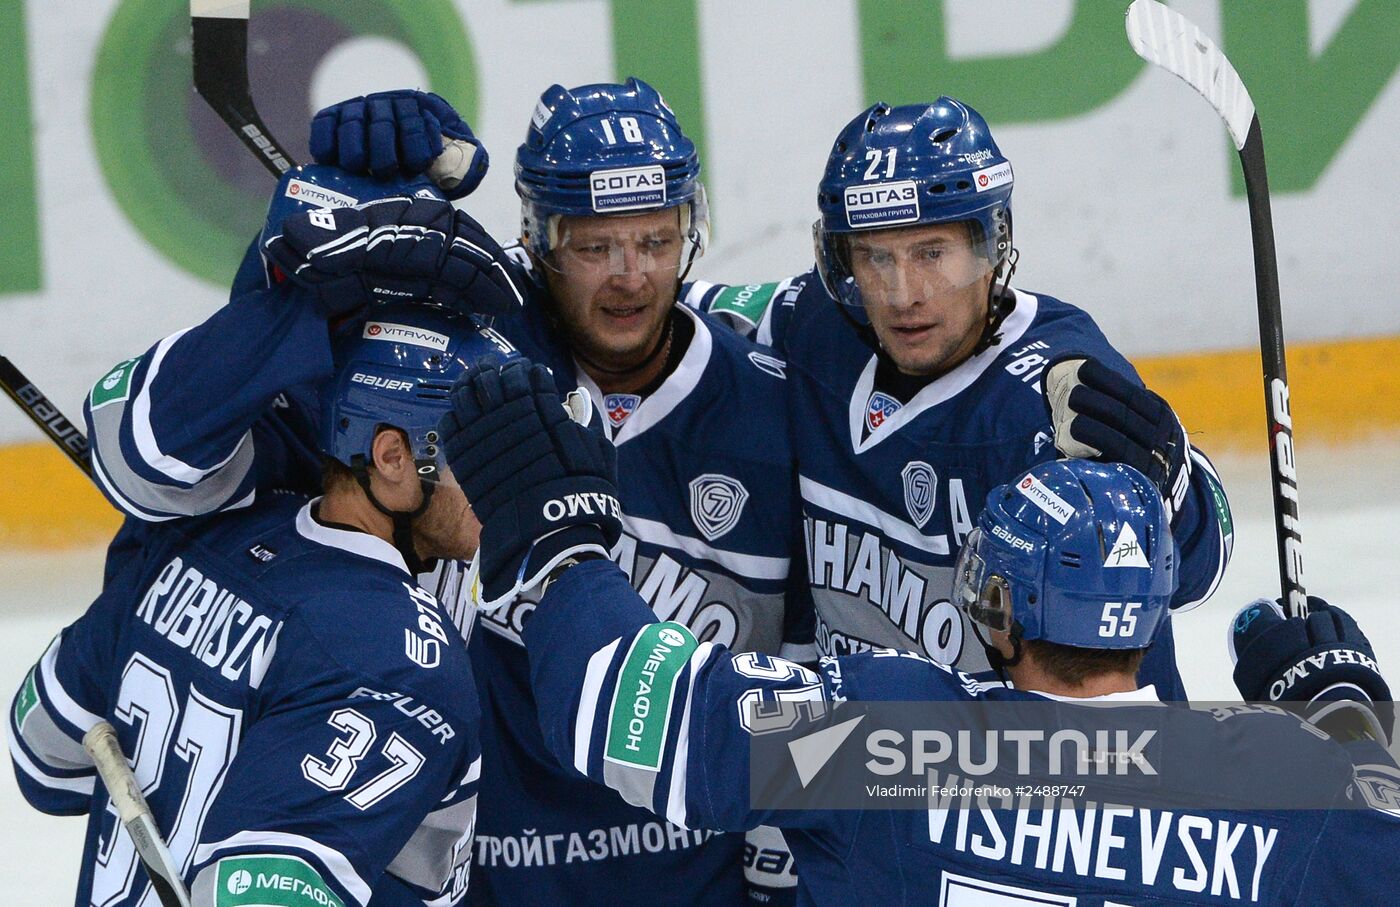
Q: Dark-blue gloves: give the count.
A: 5